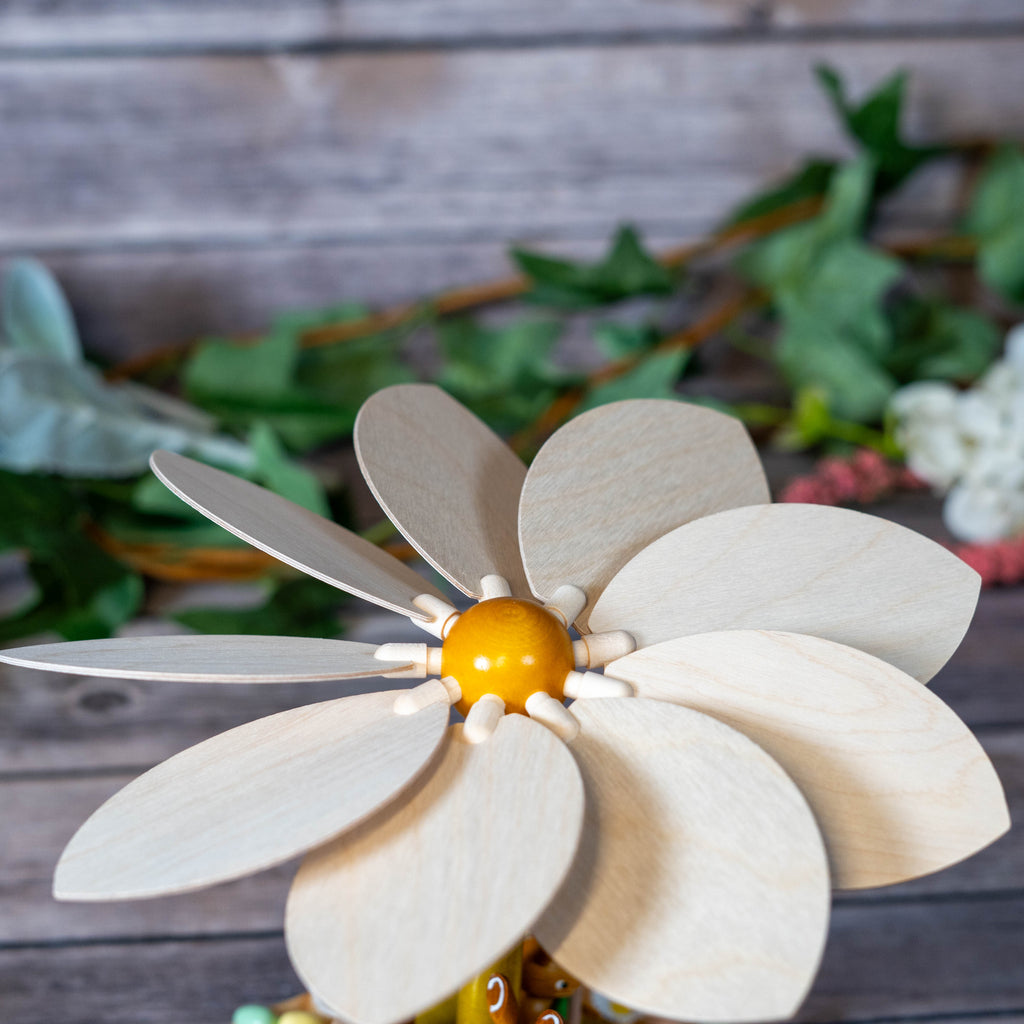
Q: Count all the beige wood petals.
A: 9